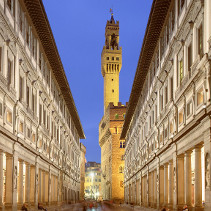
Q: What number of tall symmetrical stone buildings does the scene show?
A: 2